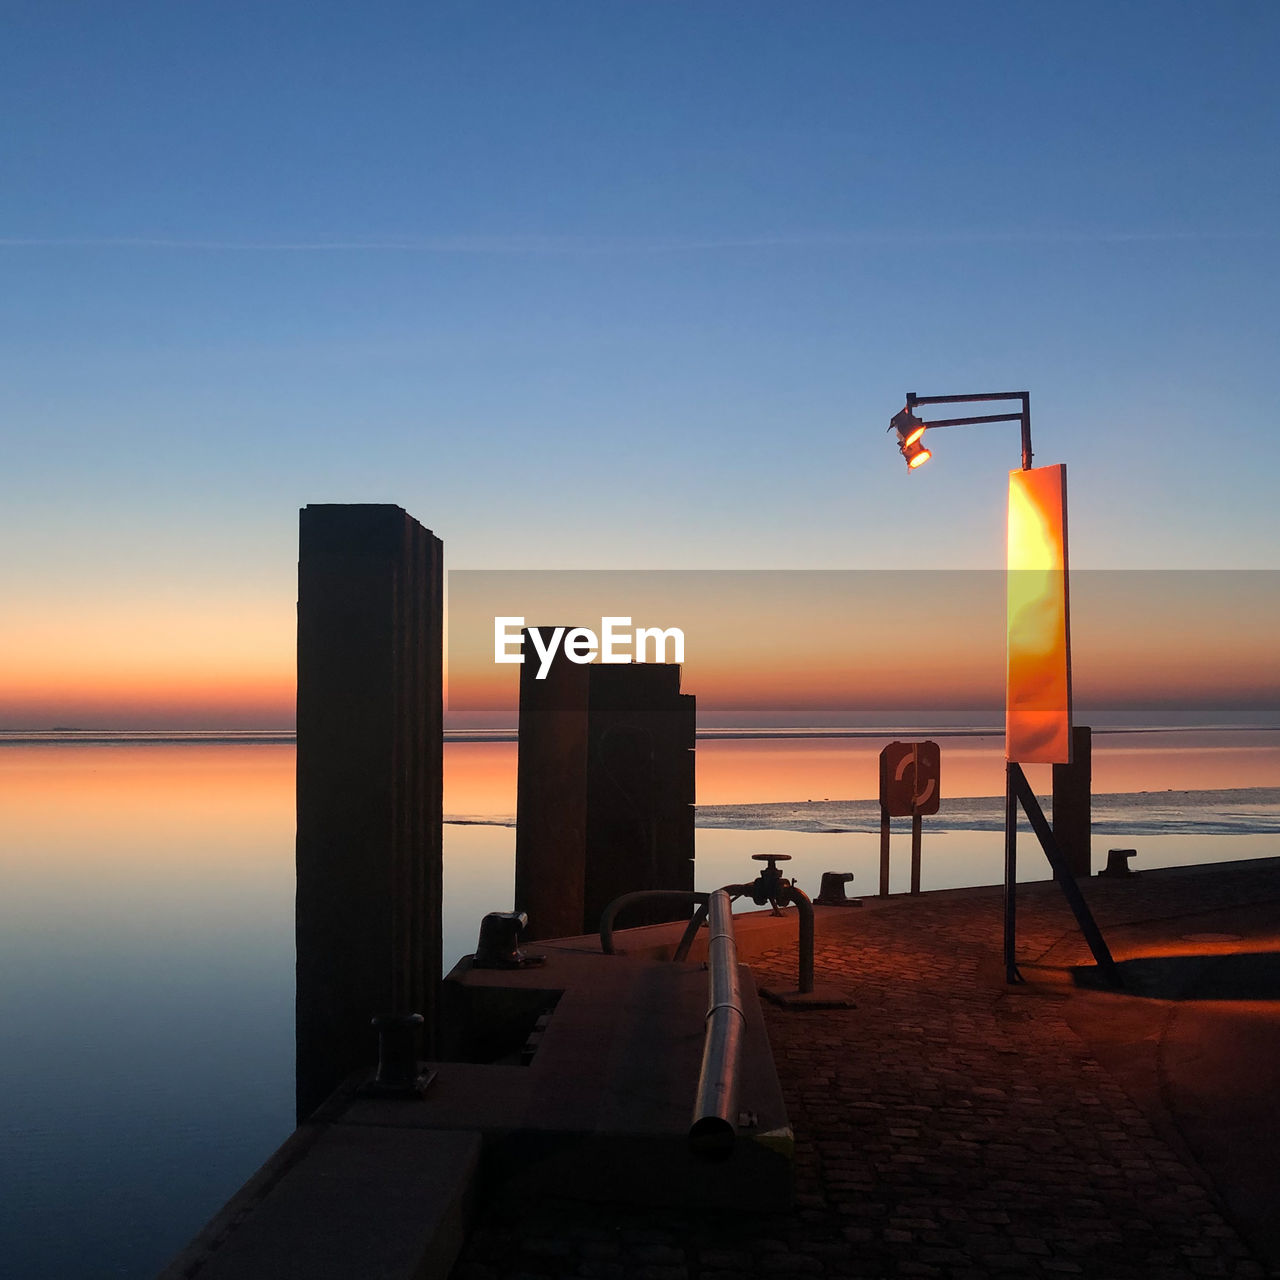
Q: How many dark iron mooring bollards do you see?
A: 4